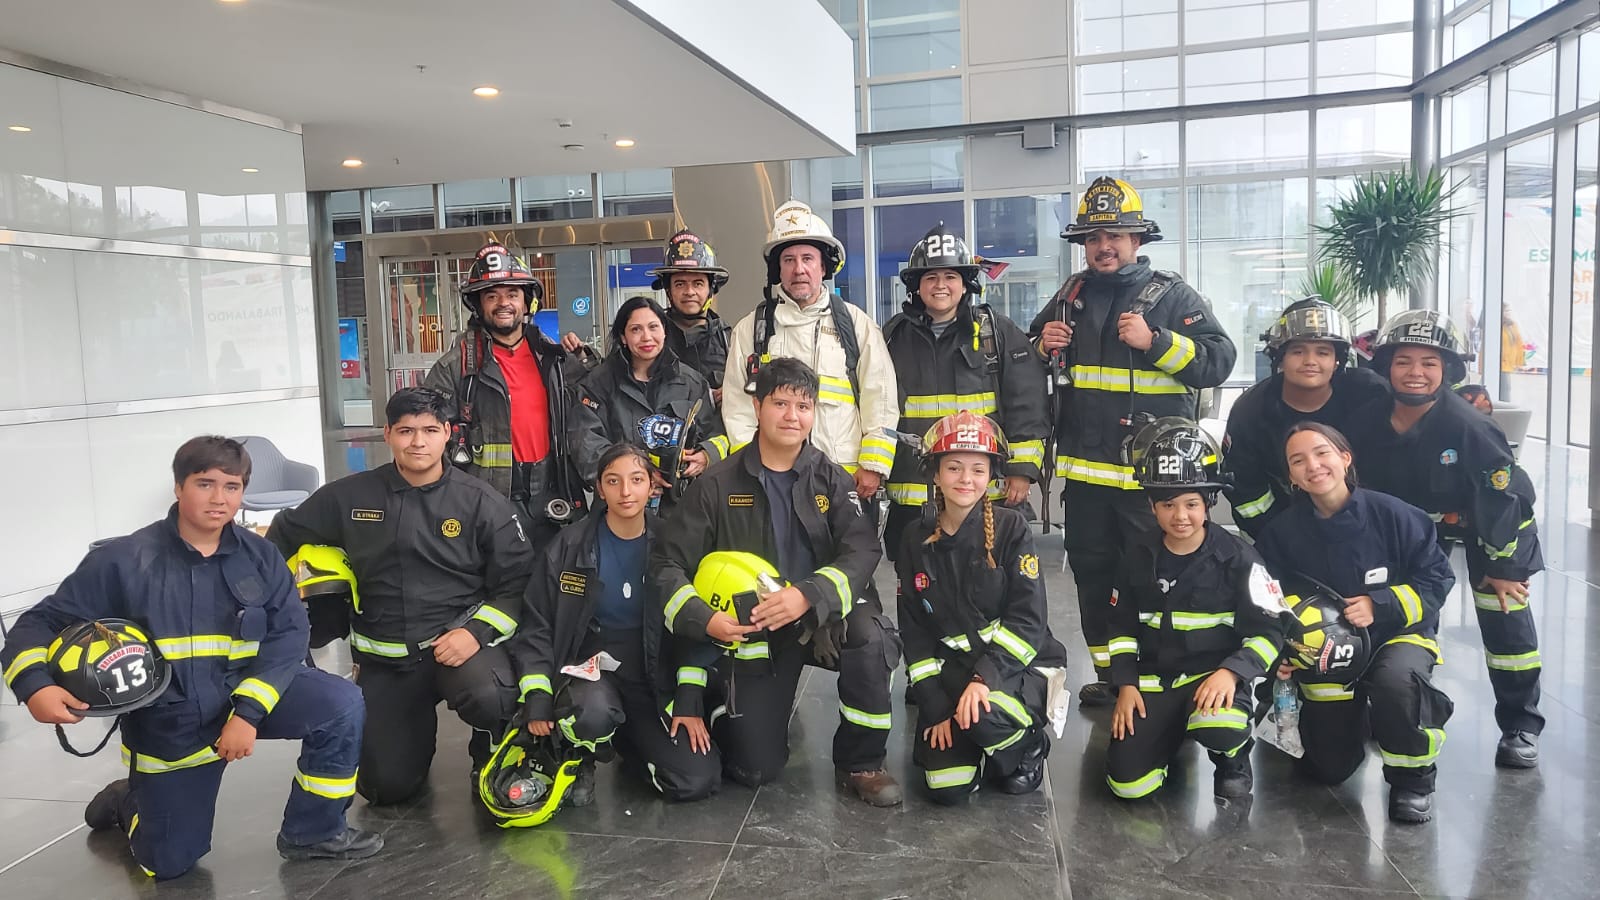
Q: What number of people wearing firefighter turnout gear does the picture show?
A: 15